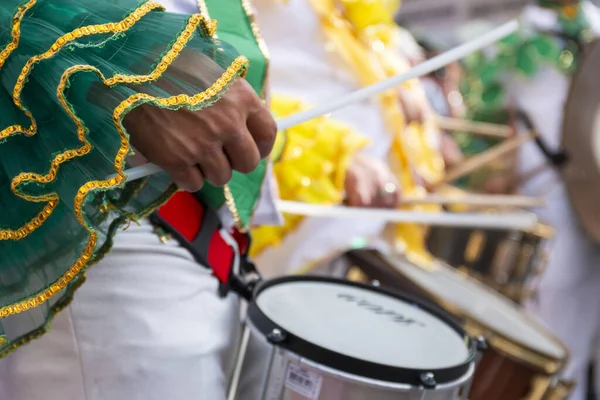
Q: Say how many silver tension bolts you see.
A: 4